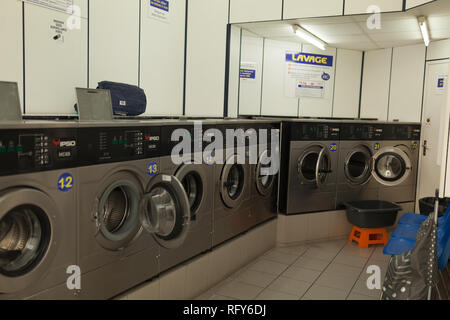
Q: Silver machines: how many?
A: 8